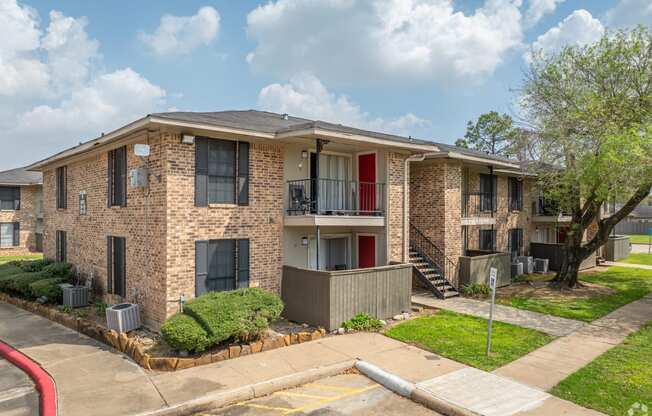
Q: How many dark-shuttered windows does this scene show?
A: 12